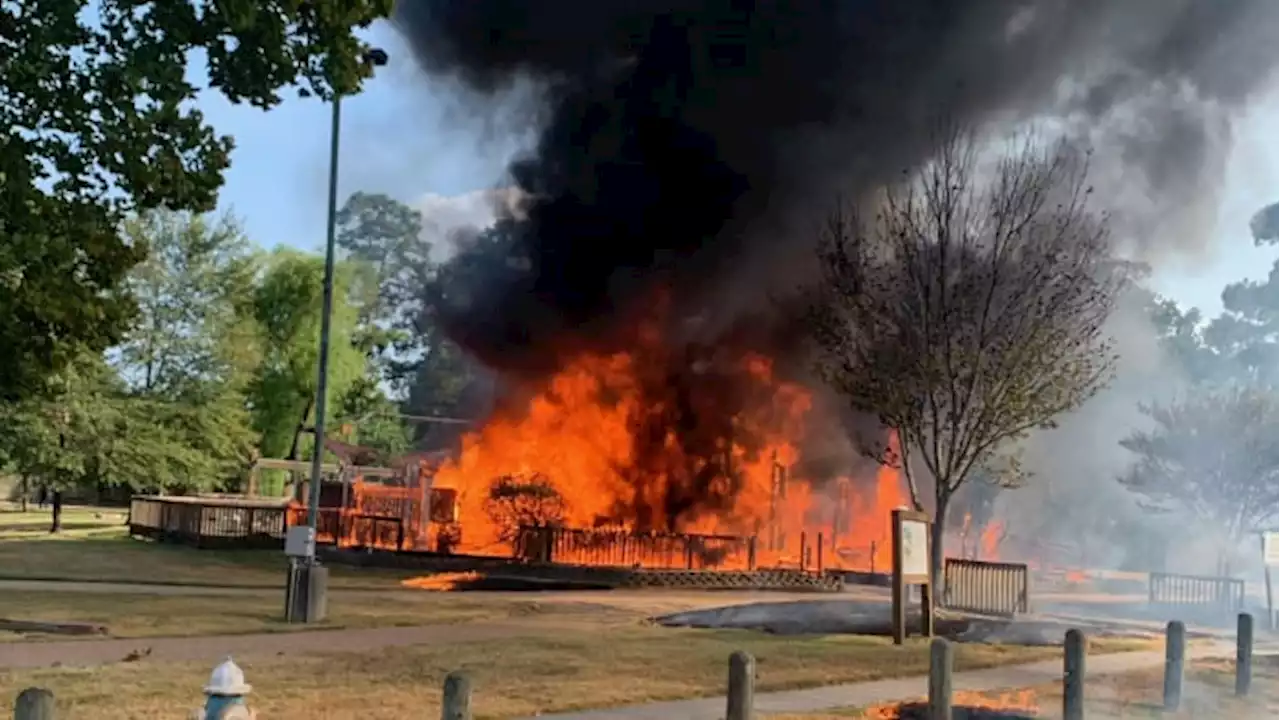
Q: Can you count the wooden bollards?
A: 7